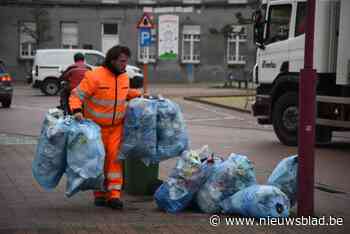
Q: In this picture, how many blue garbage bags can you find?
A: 8